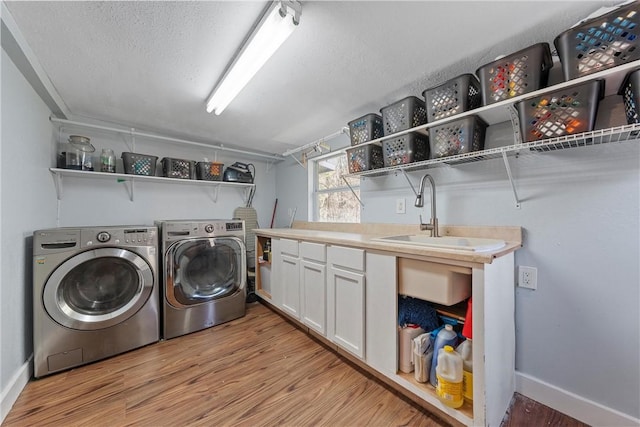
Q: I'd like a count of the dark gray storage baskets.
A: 13